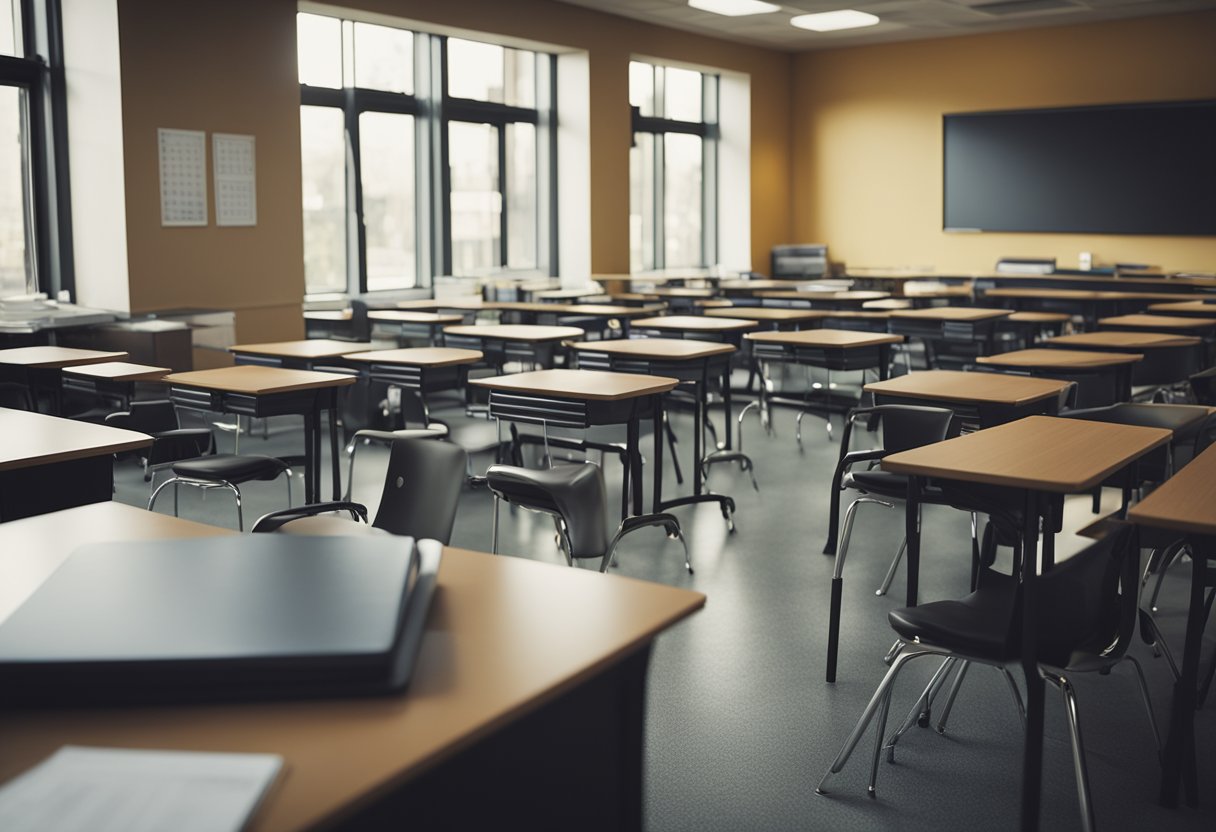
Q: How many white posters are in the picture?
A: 2